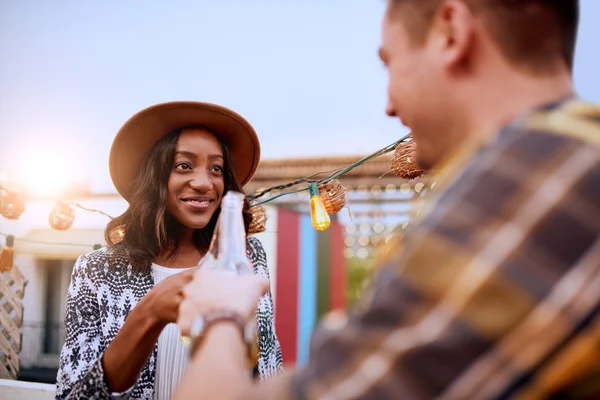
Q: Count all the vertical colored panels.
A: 4